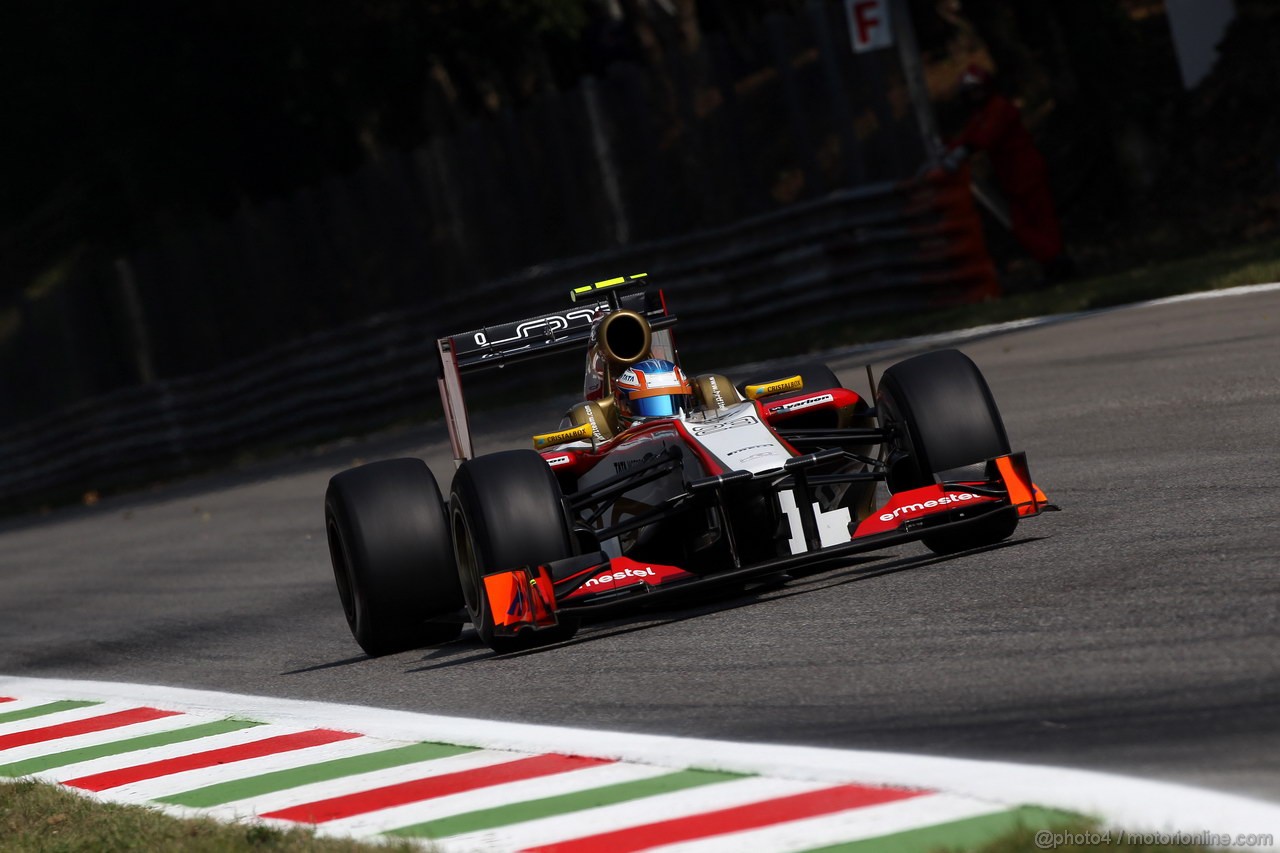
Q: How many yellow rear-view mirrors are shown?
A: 2